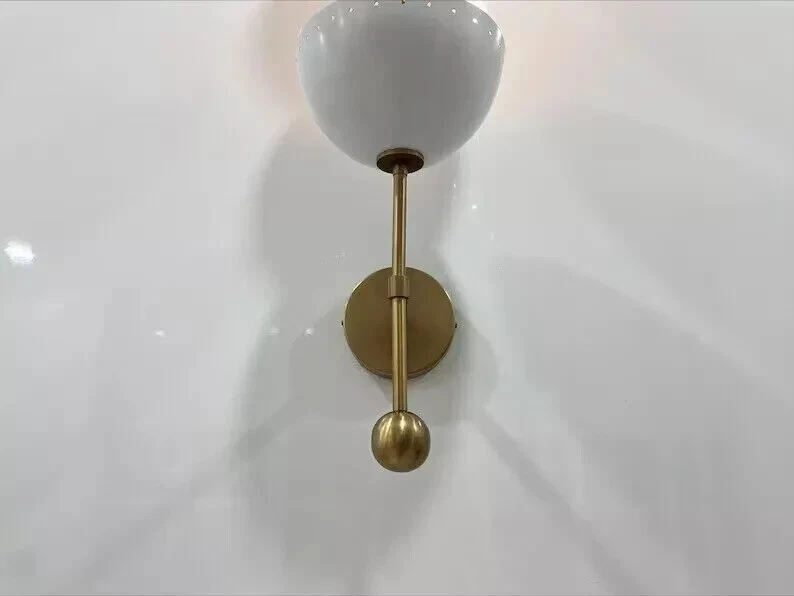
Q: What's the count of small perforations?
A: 12